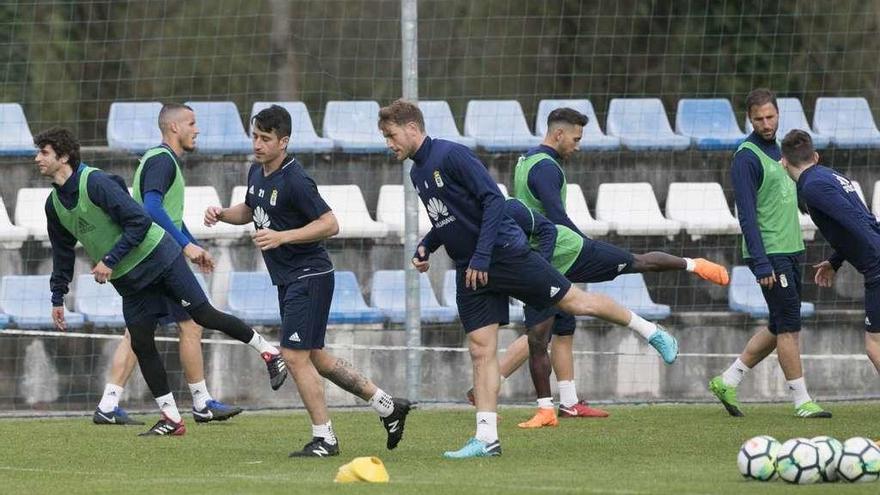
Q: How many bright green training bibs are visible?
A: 5